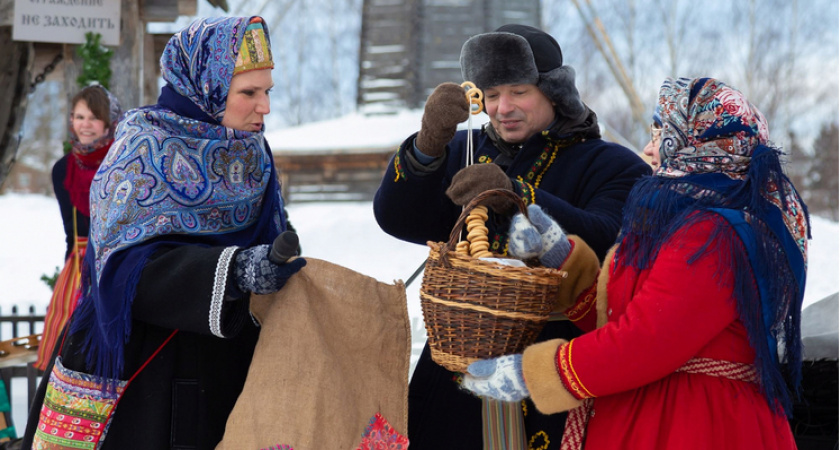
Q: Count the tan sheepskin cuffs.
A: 2